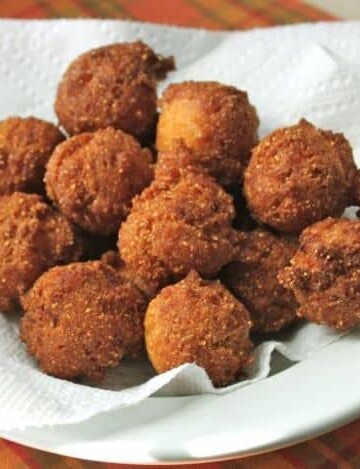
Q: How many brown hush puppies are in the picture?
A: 11